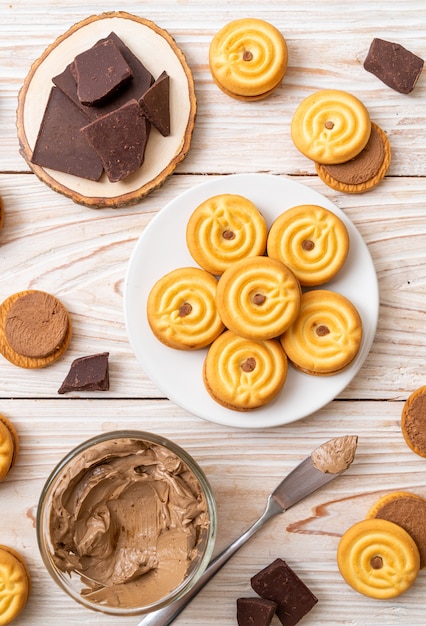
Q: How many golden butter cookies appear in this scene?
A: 11